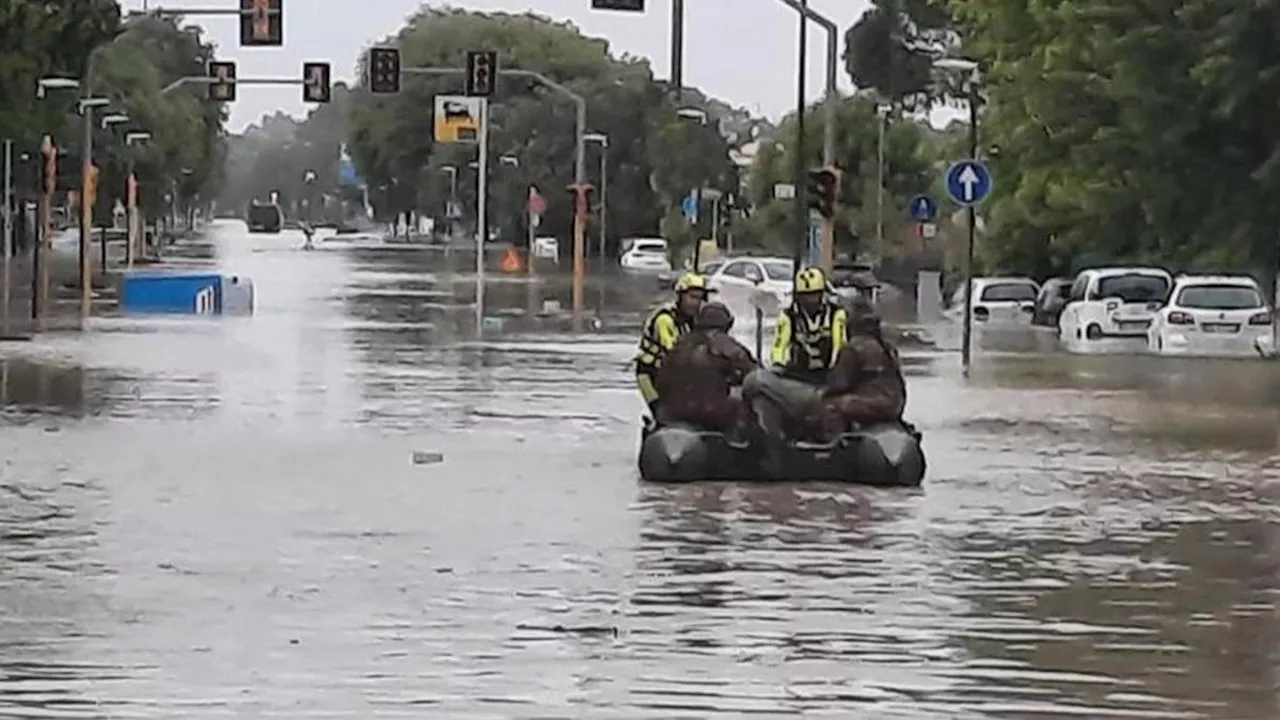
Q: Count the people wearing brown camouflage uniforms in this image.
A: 2